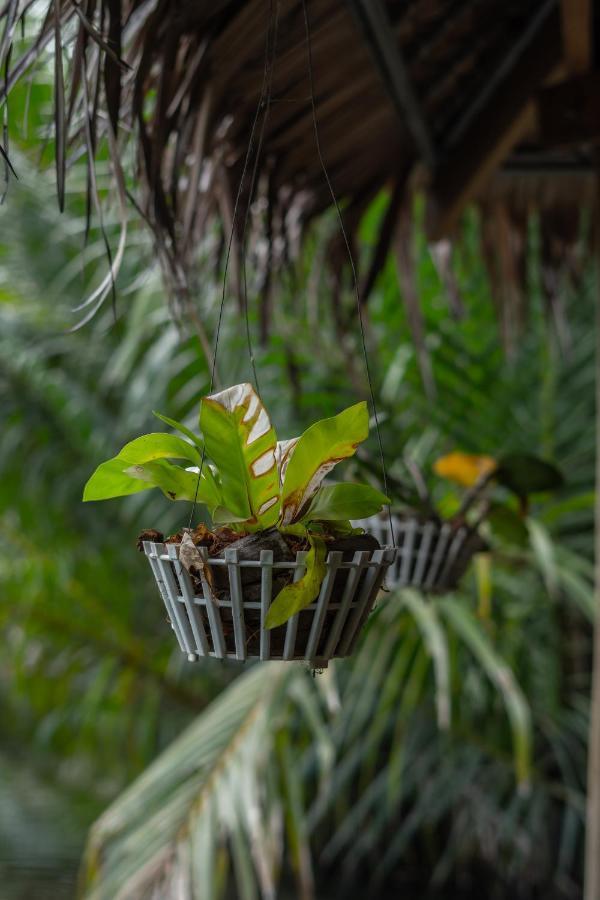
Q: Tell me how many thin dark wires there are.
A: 3